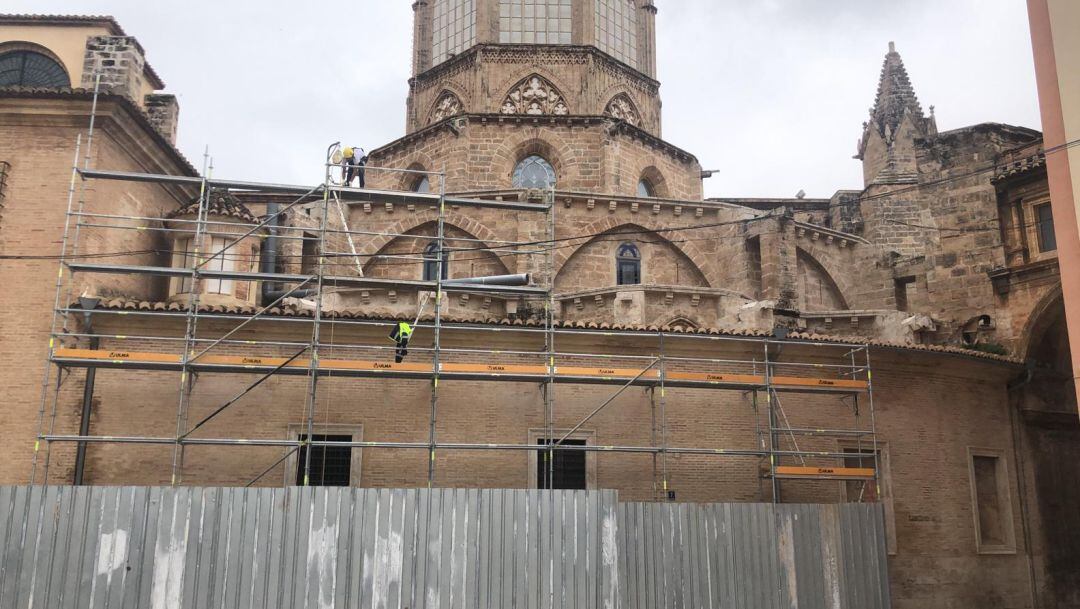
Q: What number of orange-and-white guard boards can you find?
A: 8